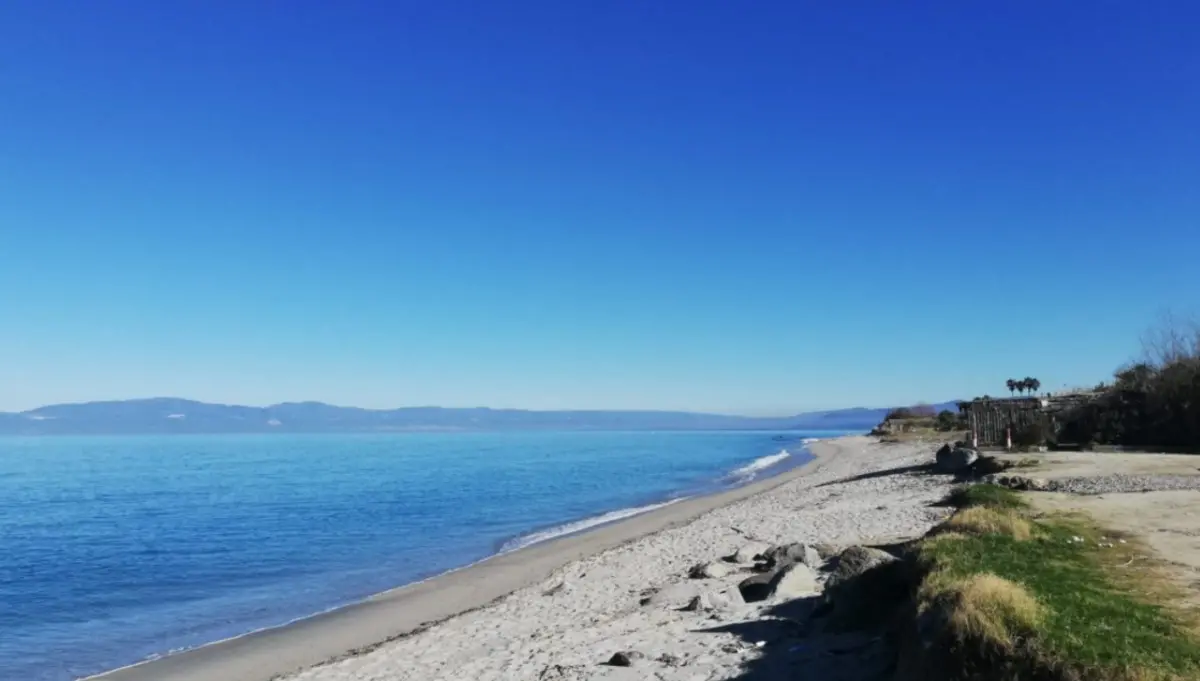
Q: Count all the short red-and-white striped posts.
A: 2